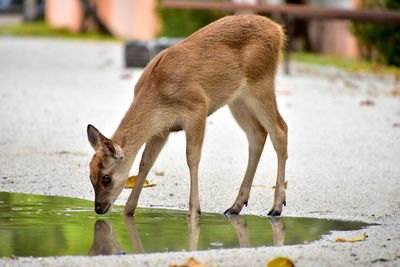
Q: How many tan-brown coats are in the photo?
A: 1